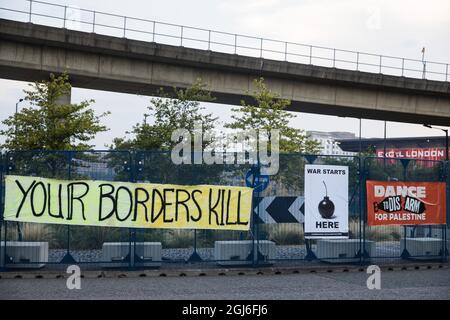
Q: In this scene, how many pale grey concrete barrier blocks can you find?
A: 5